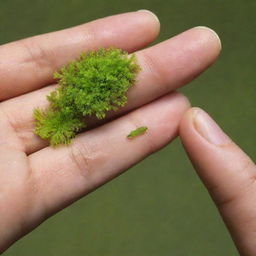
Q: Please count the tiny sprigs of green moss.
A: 1